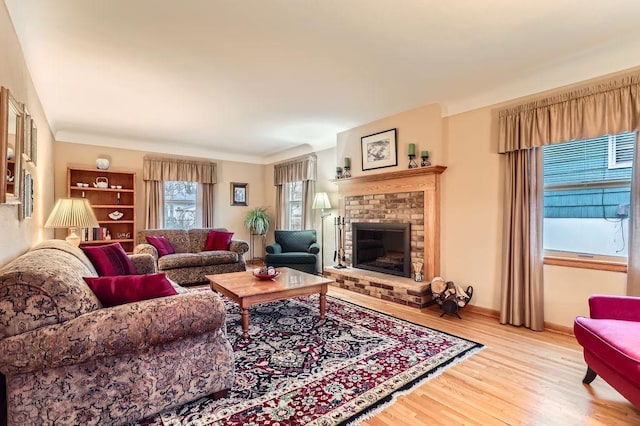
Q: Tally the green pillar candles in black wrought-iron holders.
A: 4